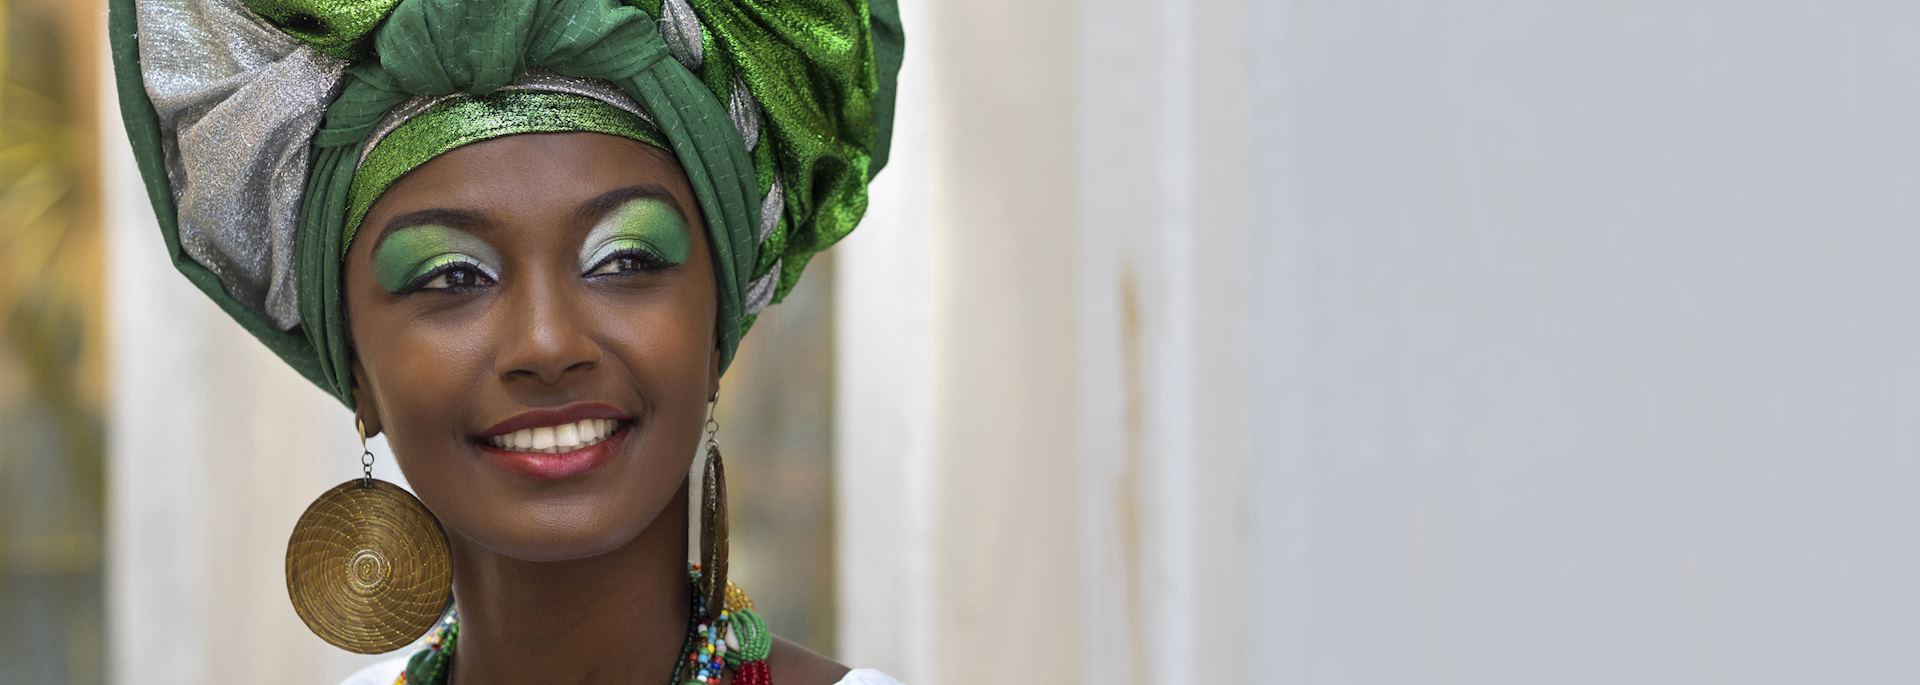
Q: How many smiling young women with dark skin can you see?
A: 1